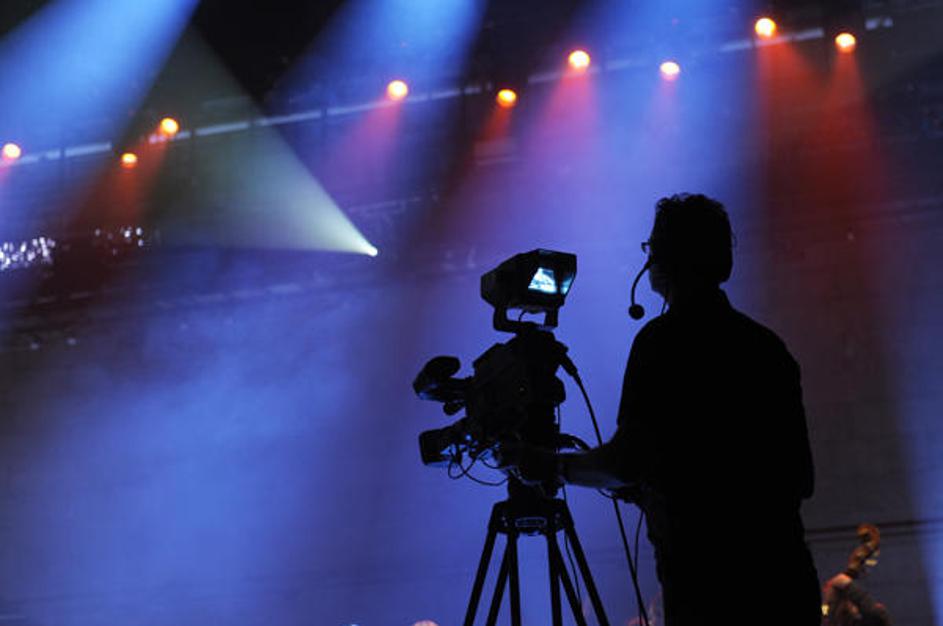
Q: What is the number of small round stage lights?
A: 9